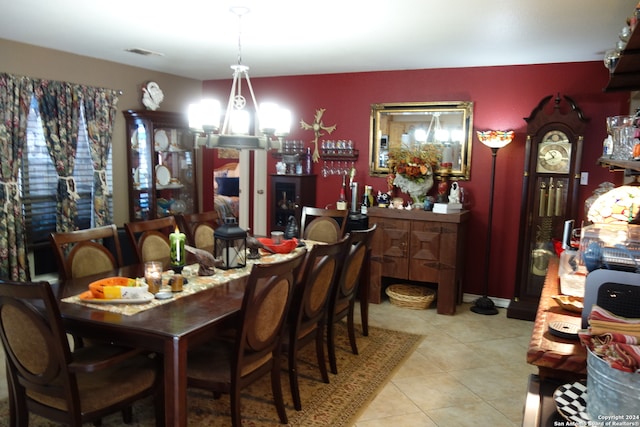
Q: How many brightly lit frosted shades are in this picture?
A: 5